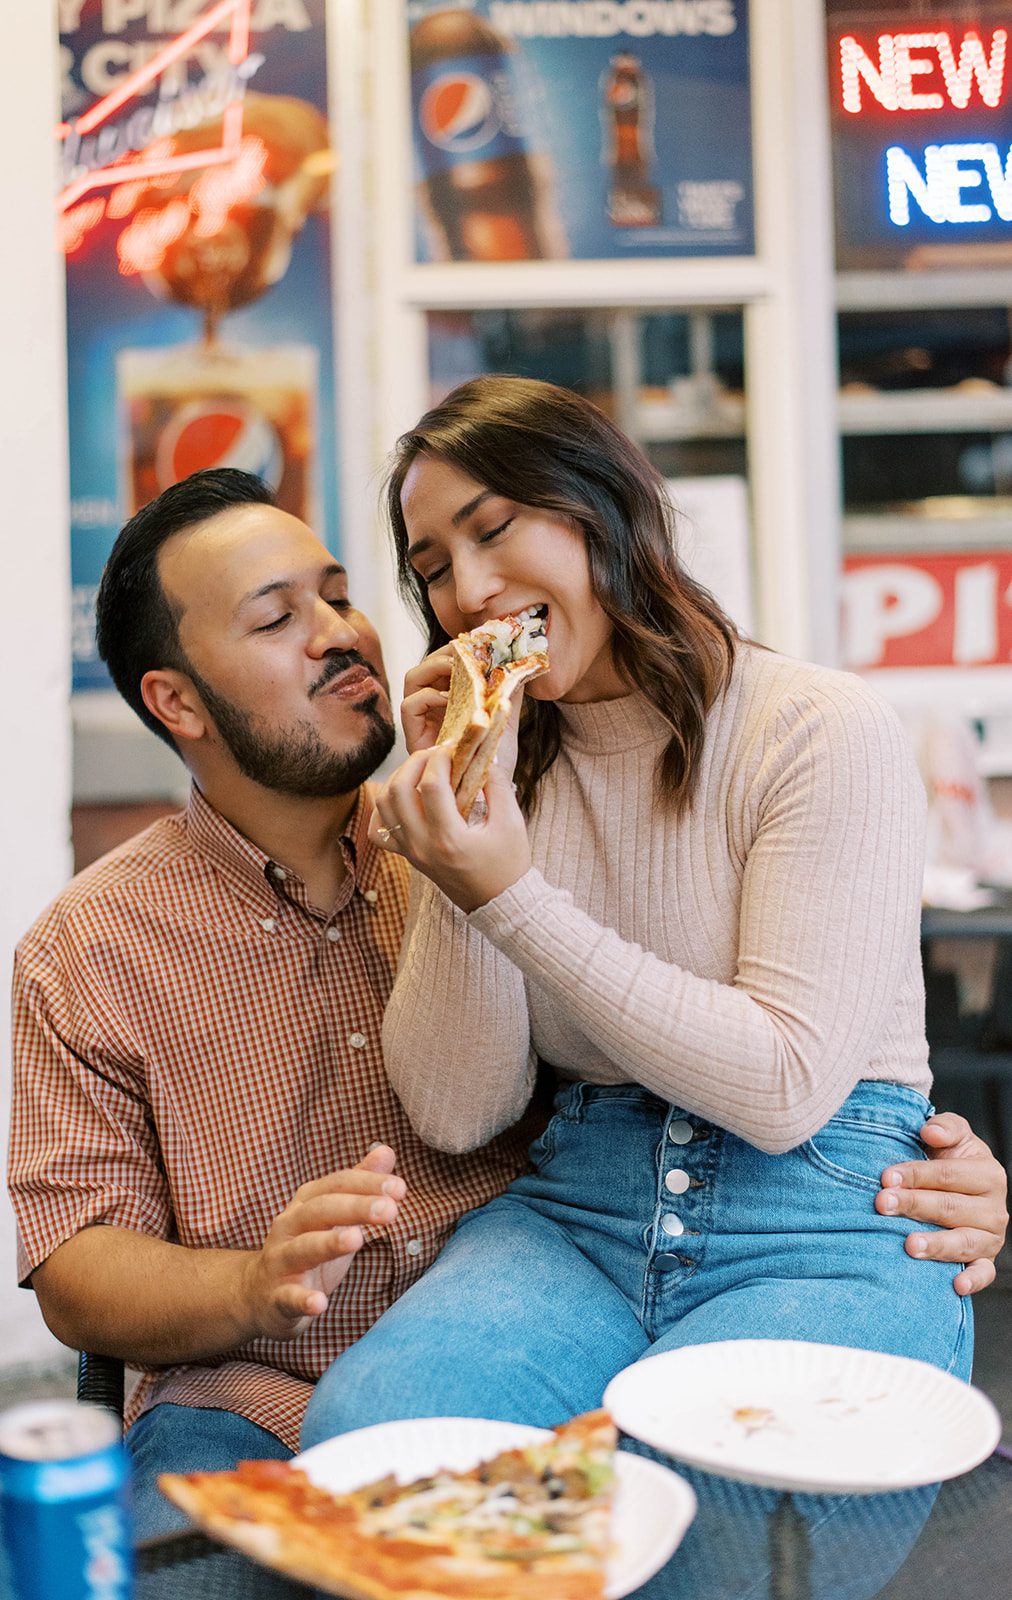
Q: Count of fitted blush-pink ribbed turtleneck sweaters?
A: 1